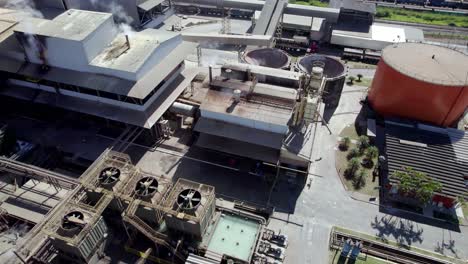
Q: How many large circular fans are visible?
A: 4